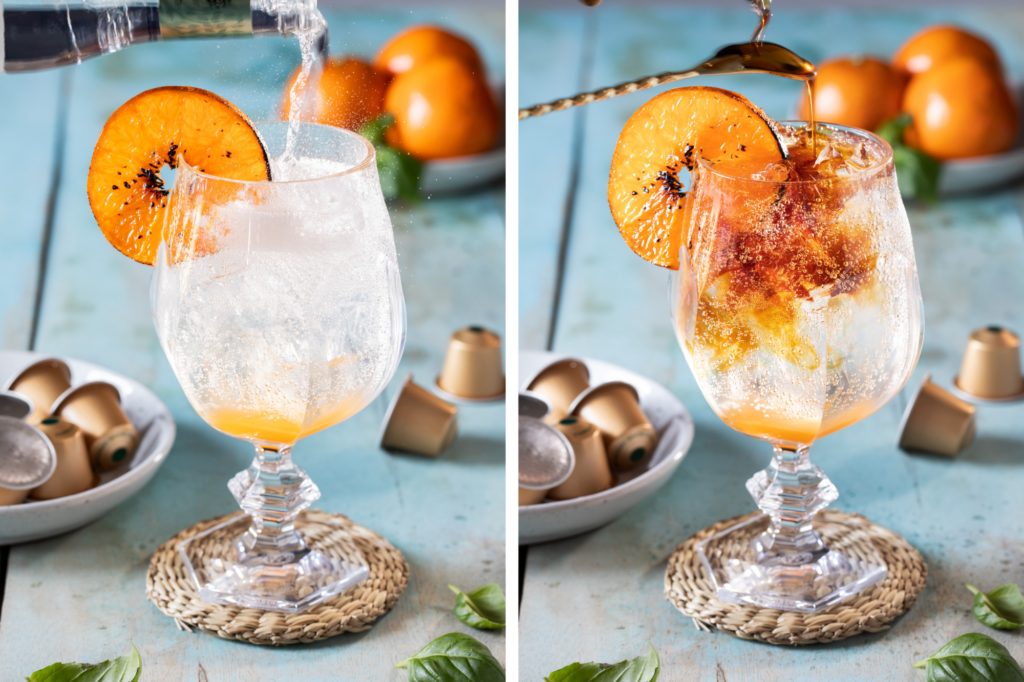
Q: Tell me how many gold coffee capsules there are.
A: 14